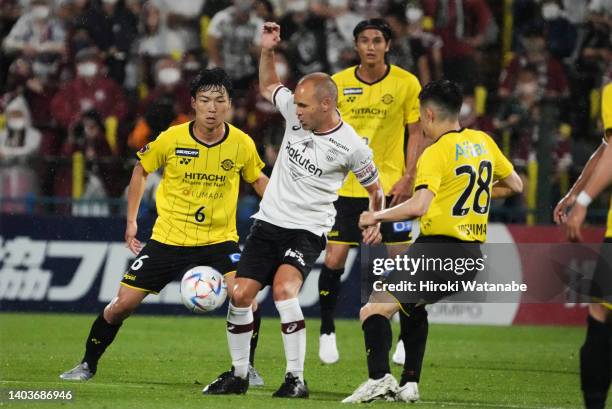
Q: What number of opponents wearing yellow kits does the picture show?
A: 4